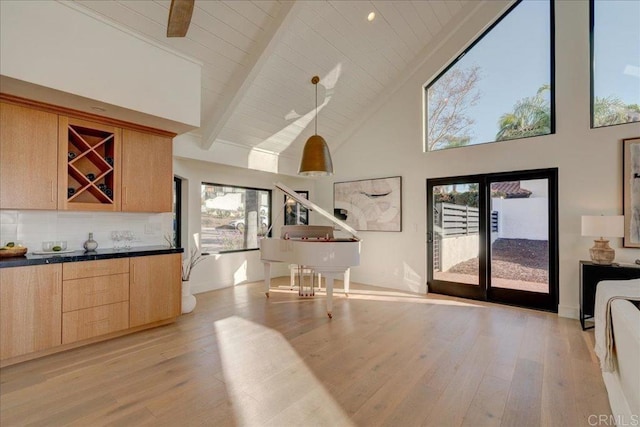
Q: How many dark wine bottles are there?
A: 6